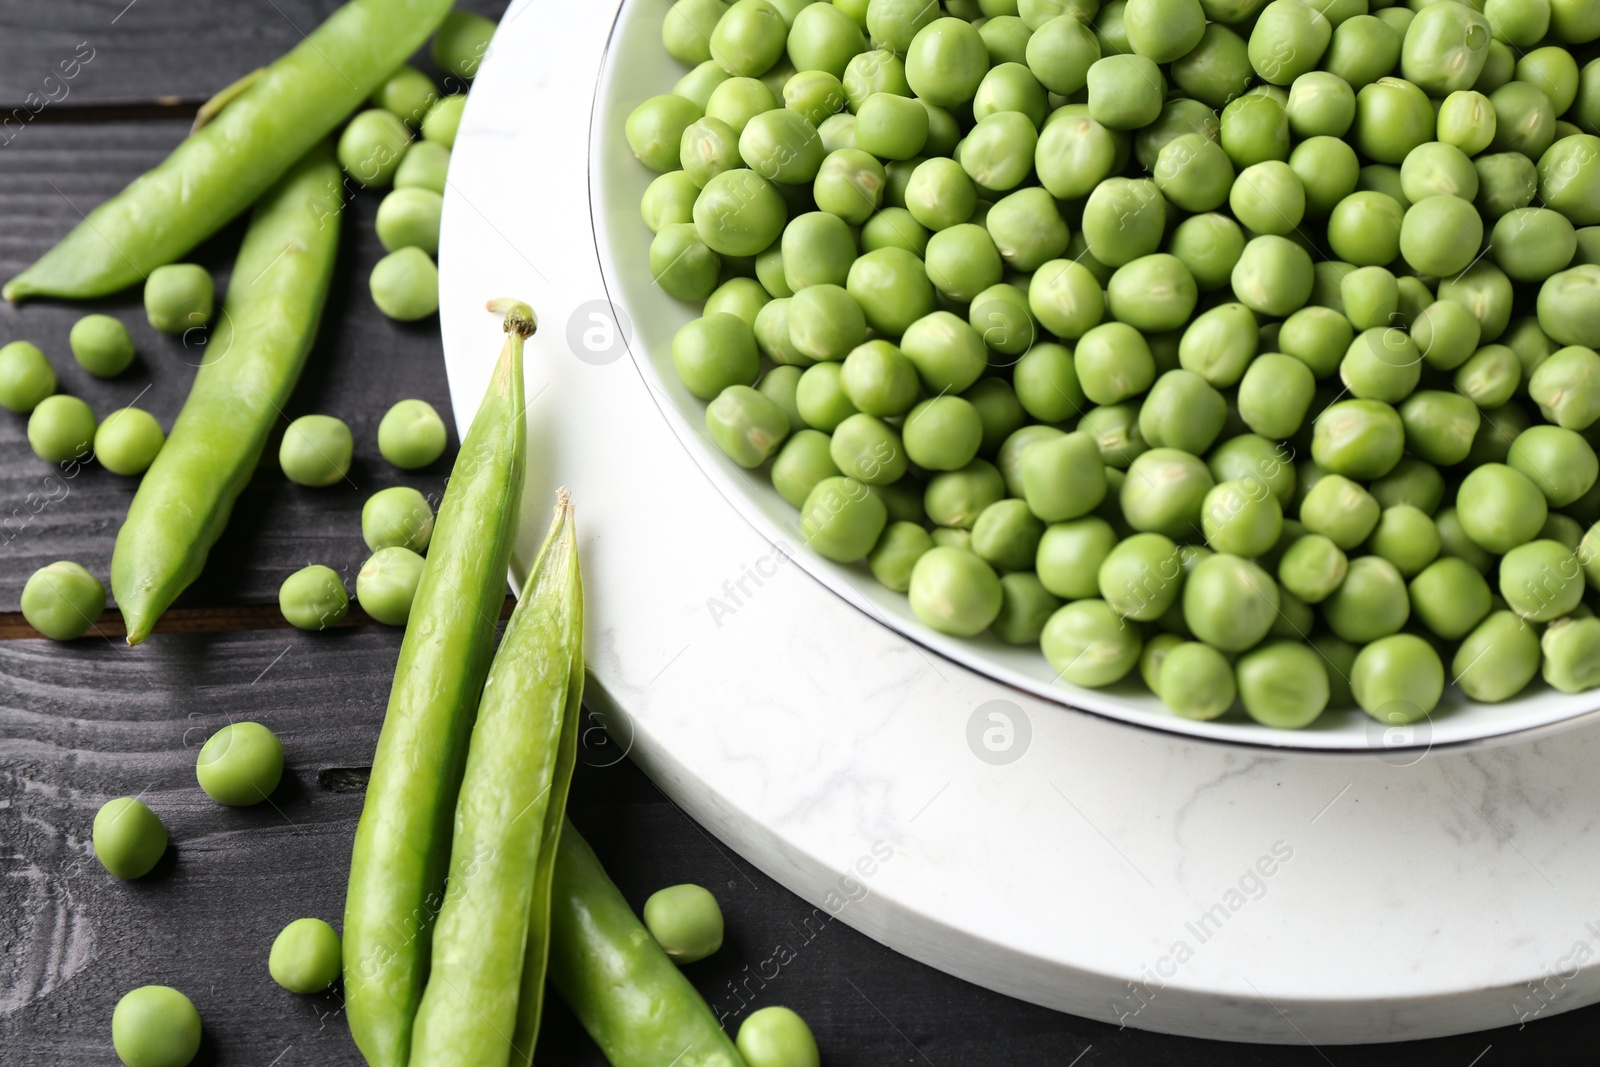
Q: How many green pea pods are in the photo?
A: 5